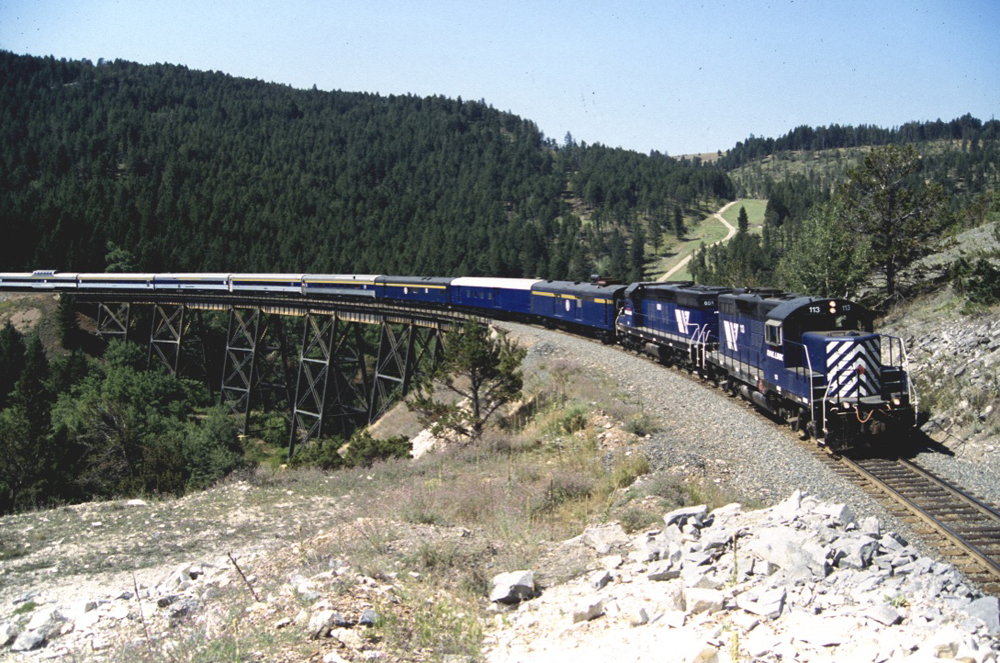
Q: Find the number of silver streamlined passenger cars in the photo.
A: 5